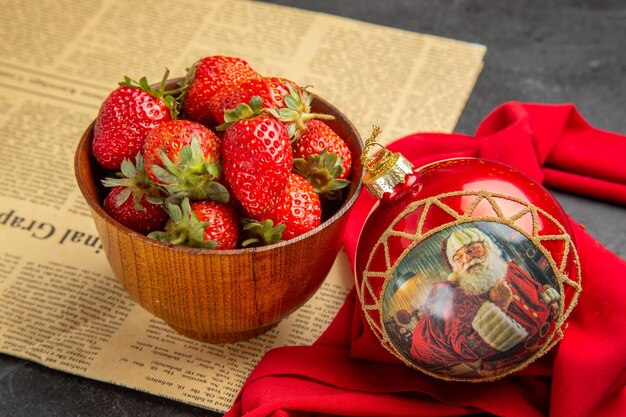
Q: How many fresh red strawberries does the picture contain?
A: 9